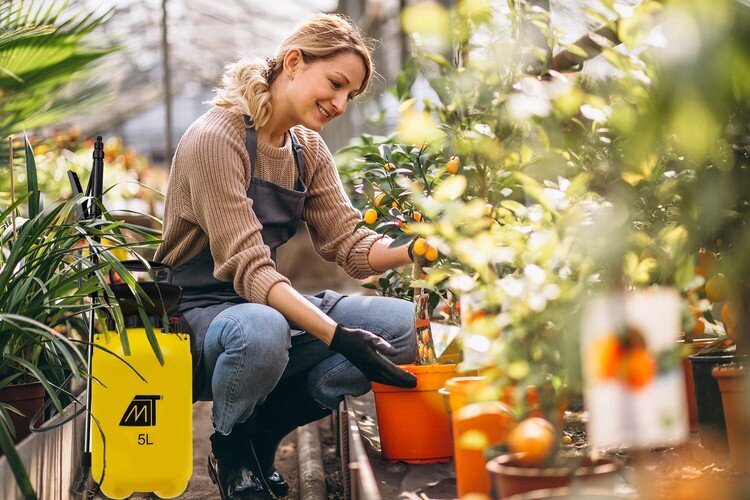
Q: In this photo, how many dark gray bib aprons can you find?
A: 1